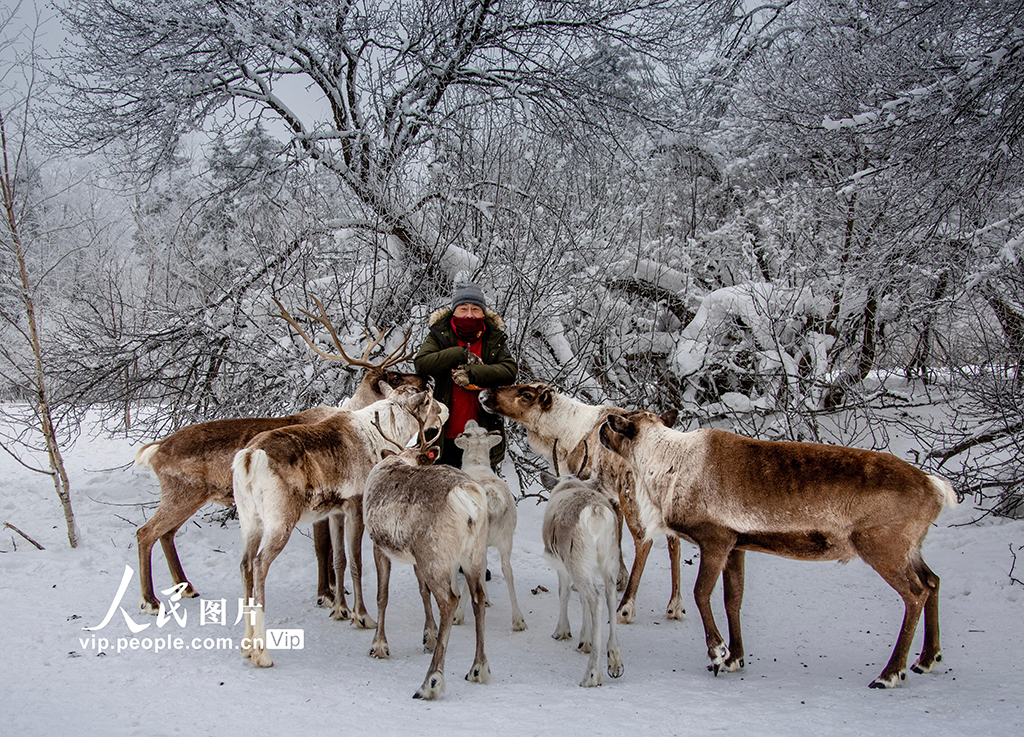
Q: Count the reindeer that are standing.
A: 7